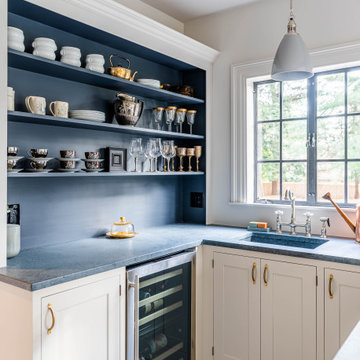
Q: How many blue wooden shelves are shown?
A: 3